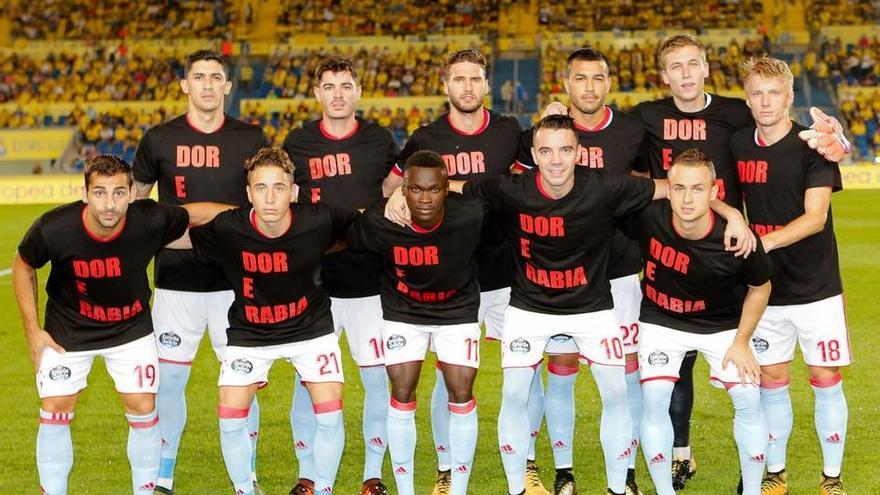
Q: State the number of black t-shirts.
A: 11